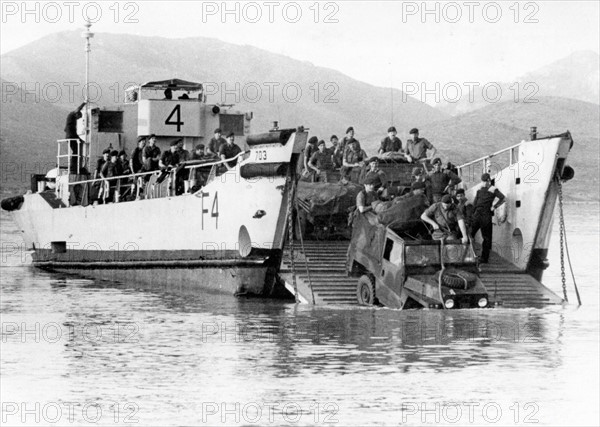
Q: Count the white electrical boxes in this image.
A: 0